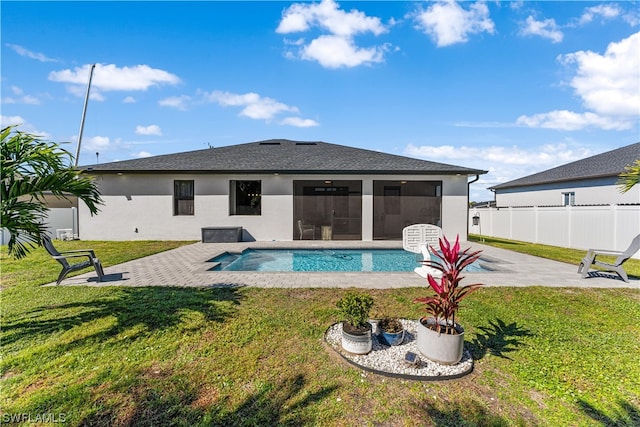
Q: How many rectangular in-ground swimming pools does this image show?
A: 1